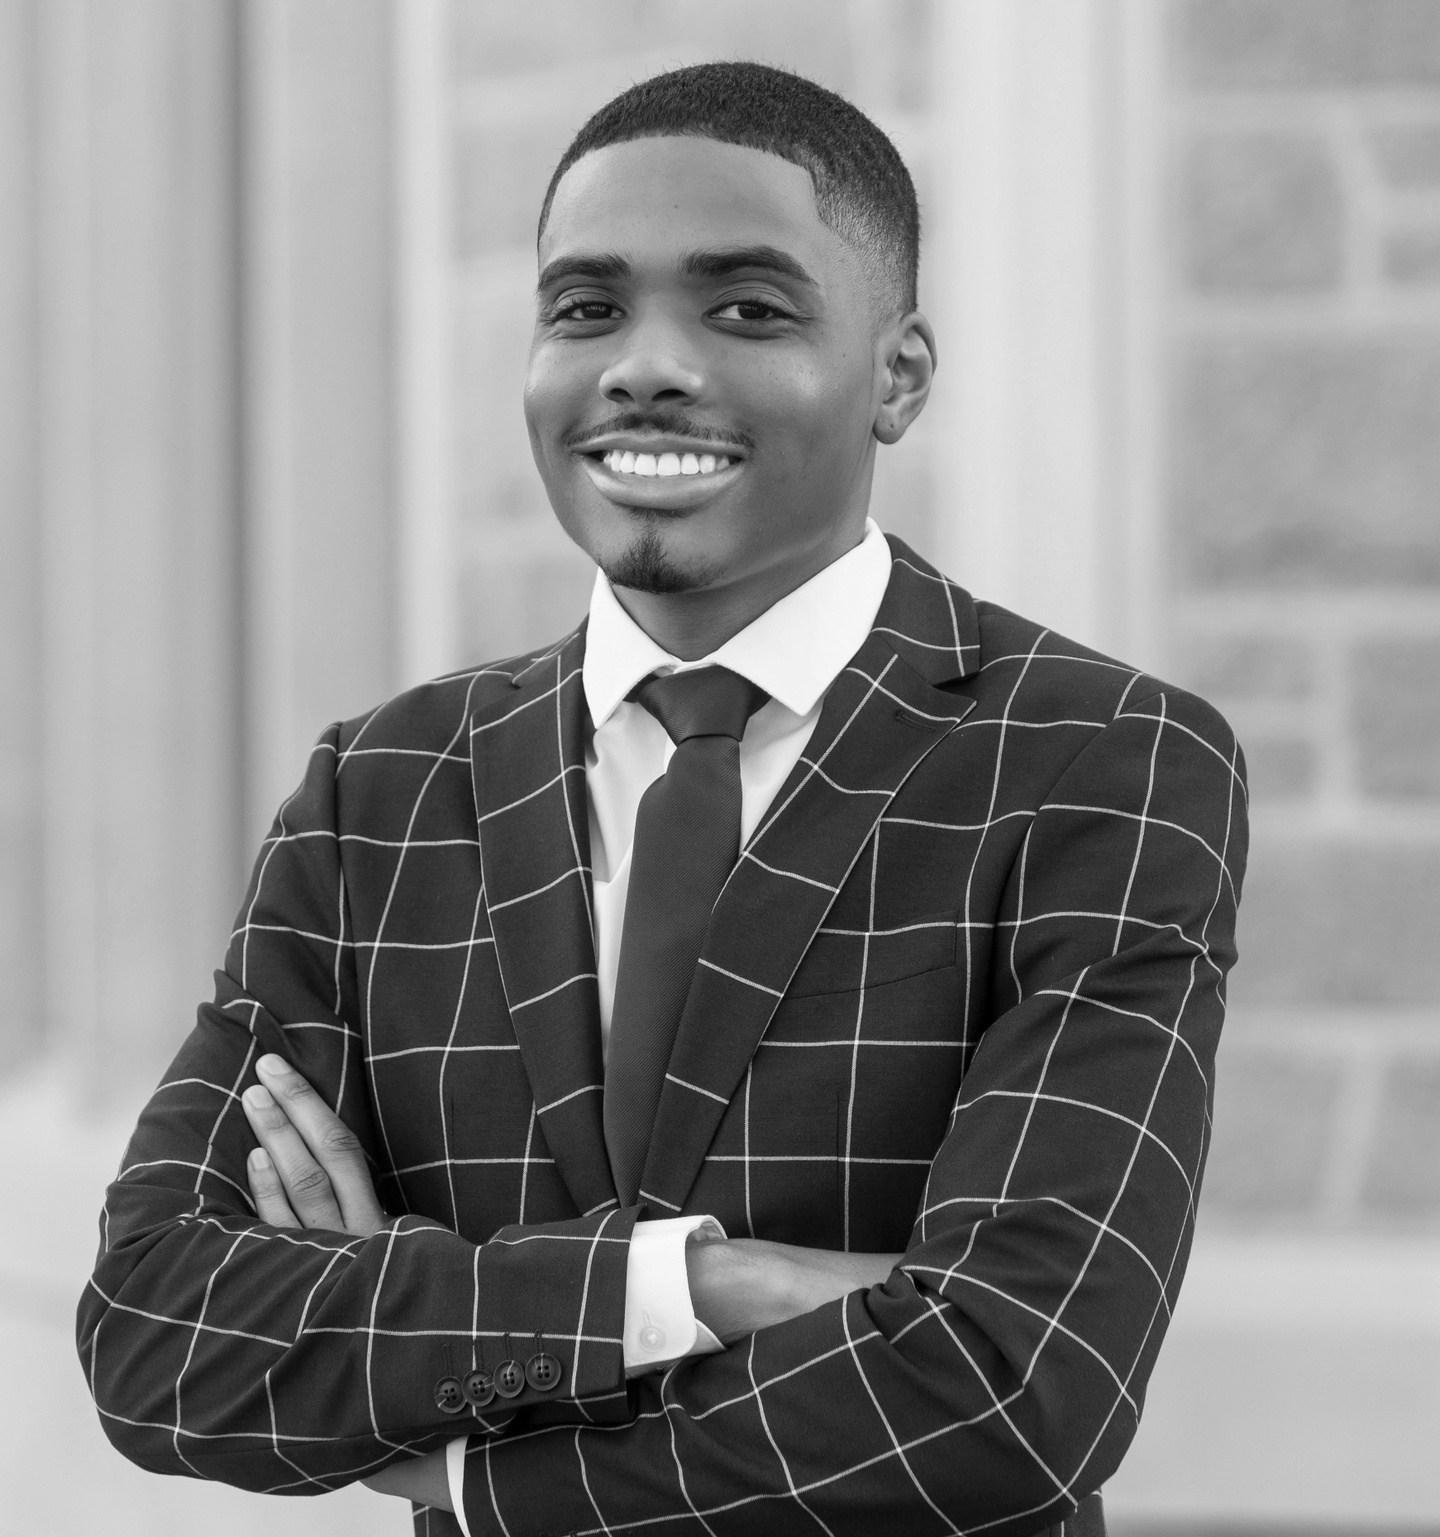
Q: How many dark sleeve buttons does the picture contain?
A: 4